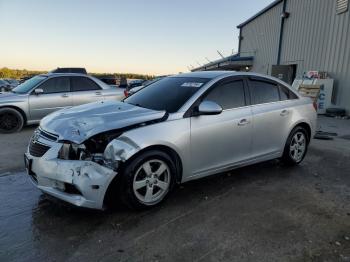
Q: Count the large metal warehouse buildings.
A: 1